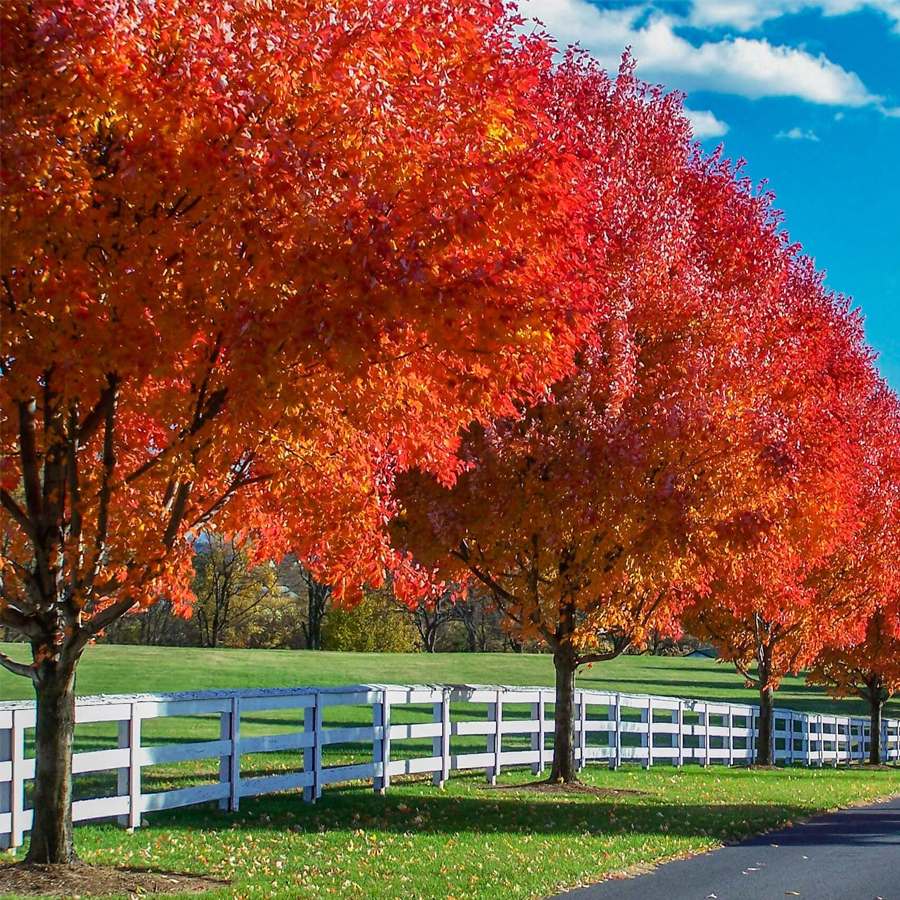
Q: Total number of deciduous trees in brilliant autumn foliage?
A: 4